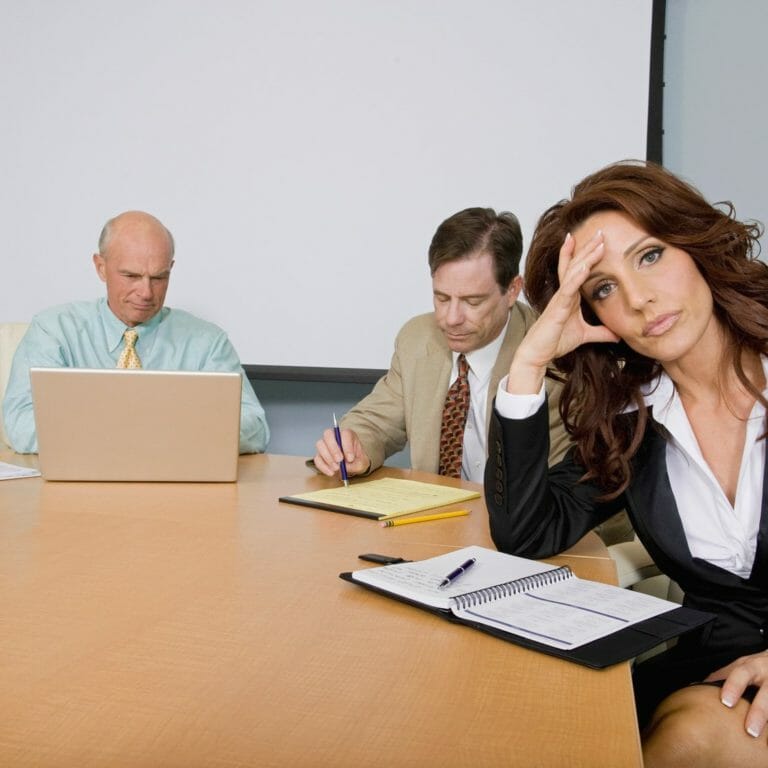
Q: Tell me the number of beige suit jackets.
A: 1